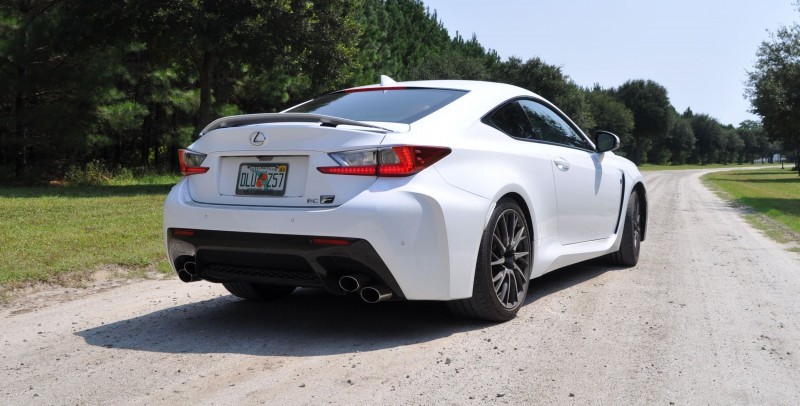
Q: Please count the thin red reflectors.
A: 2